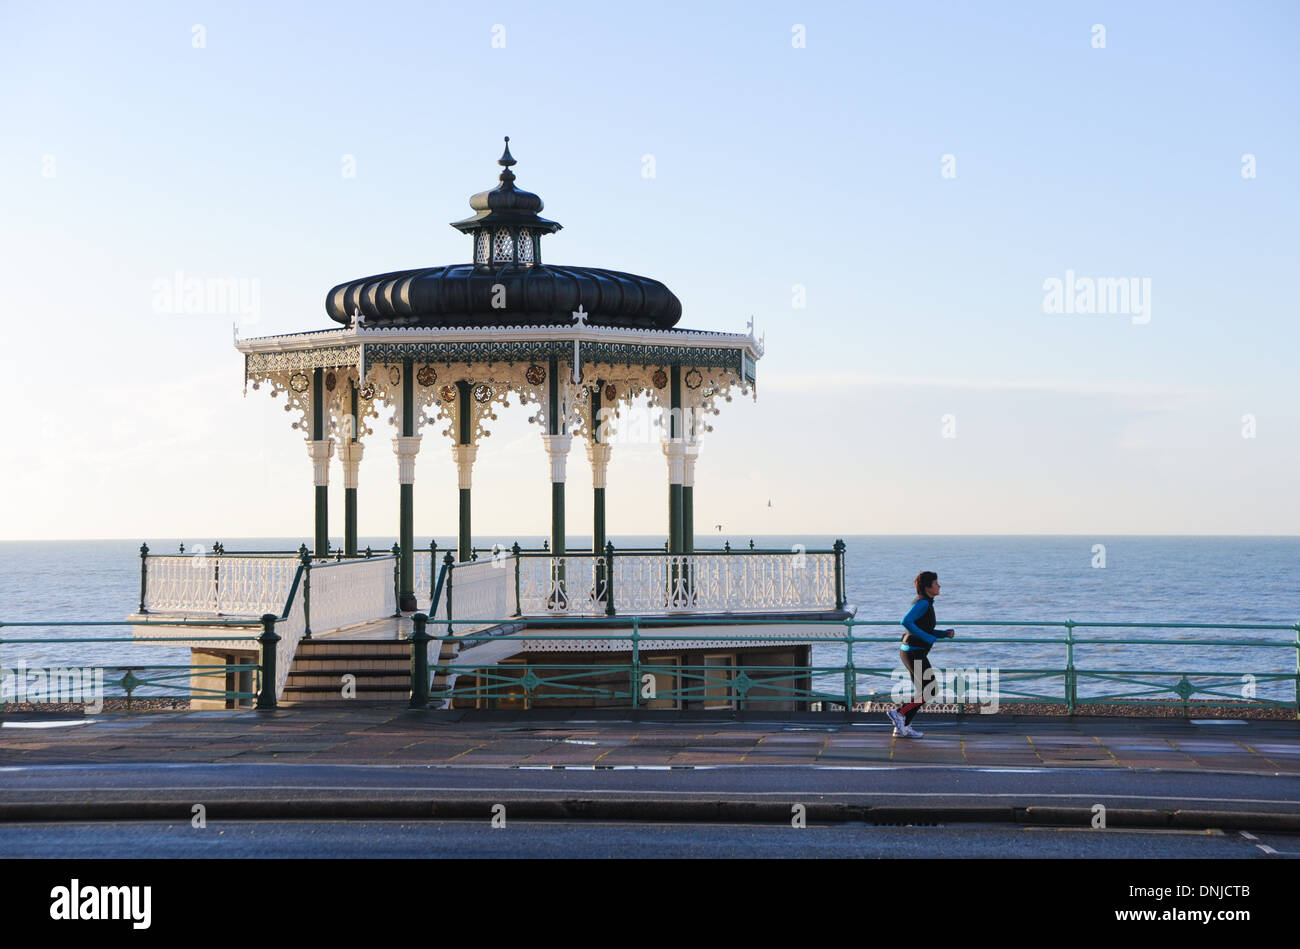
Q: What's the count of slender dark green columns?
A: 8